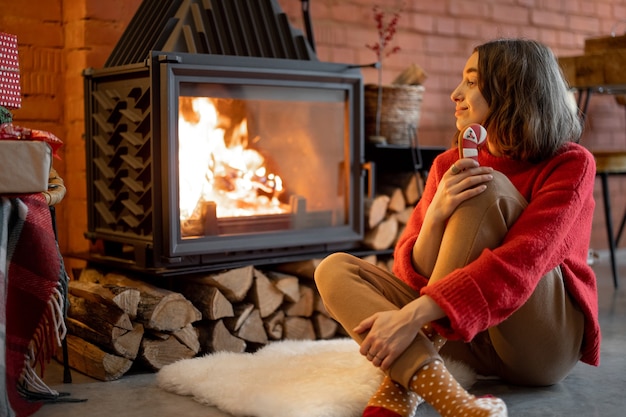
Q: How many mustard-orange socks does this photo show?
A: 2